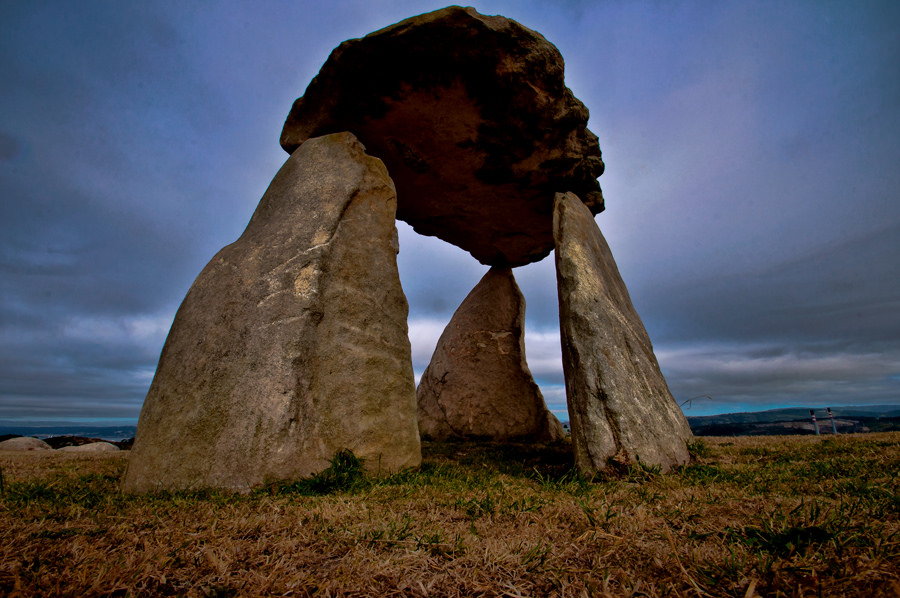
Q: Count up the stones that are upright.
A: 3